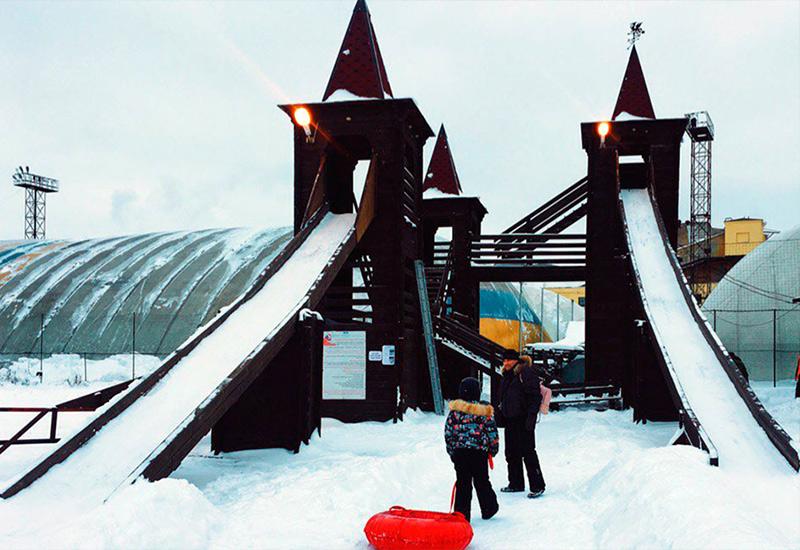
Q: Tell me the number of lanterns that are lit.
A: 2